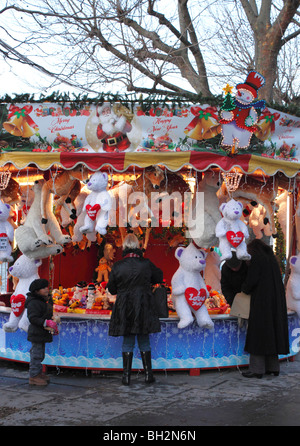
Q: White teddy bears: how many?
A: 6